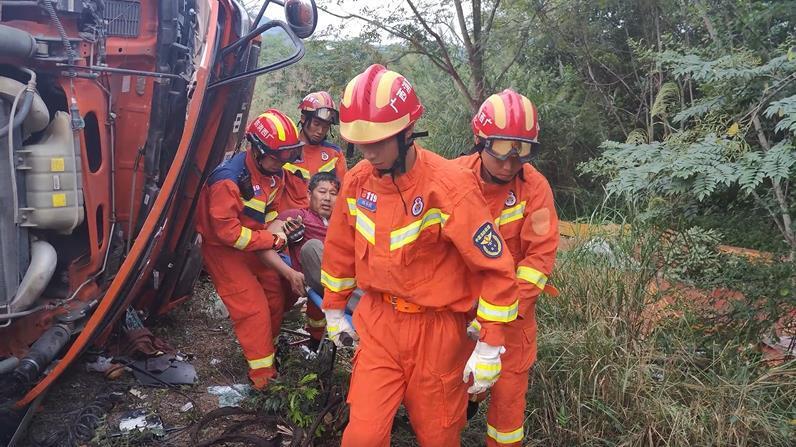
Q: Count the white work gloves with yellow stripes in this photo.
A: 3